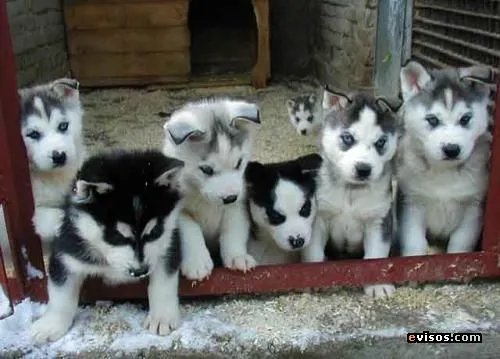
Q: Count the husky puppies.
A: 7